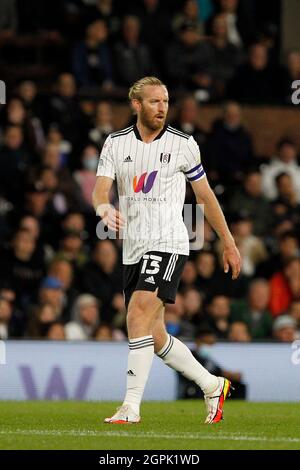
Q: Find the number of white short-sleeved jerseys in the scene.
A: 1